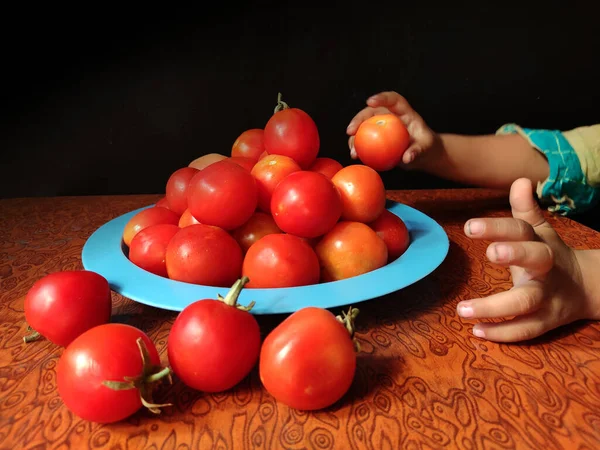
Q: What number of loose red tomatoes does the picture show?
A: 4